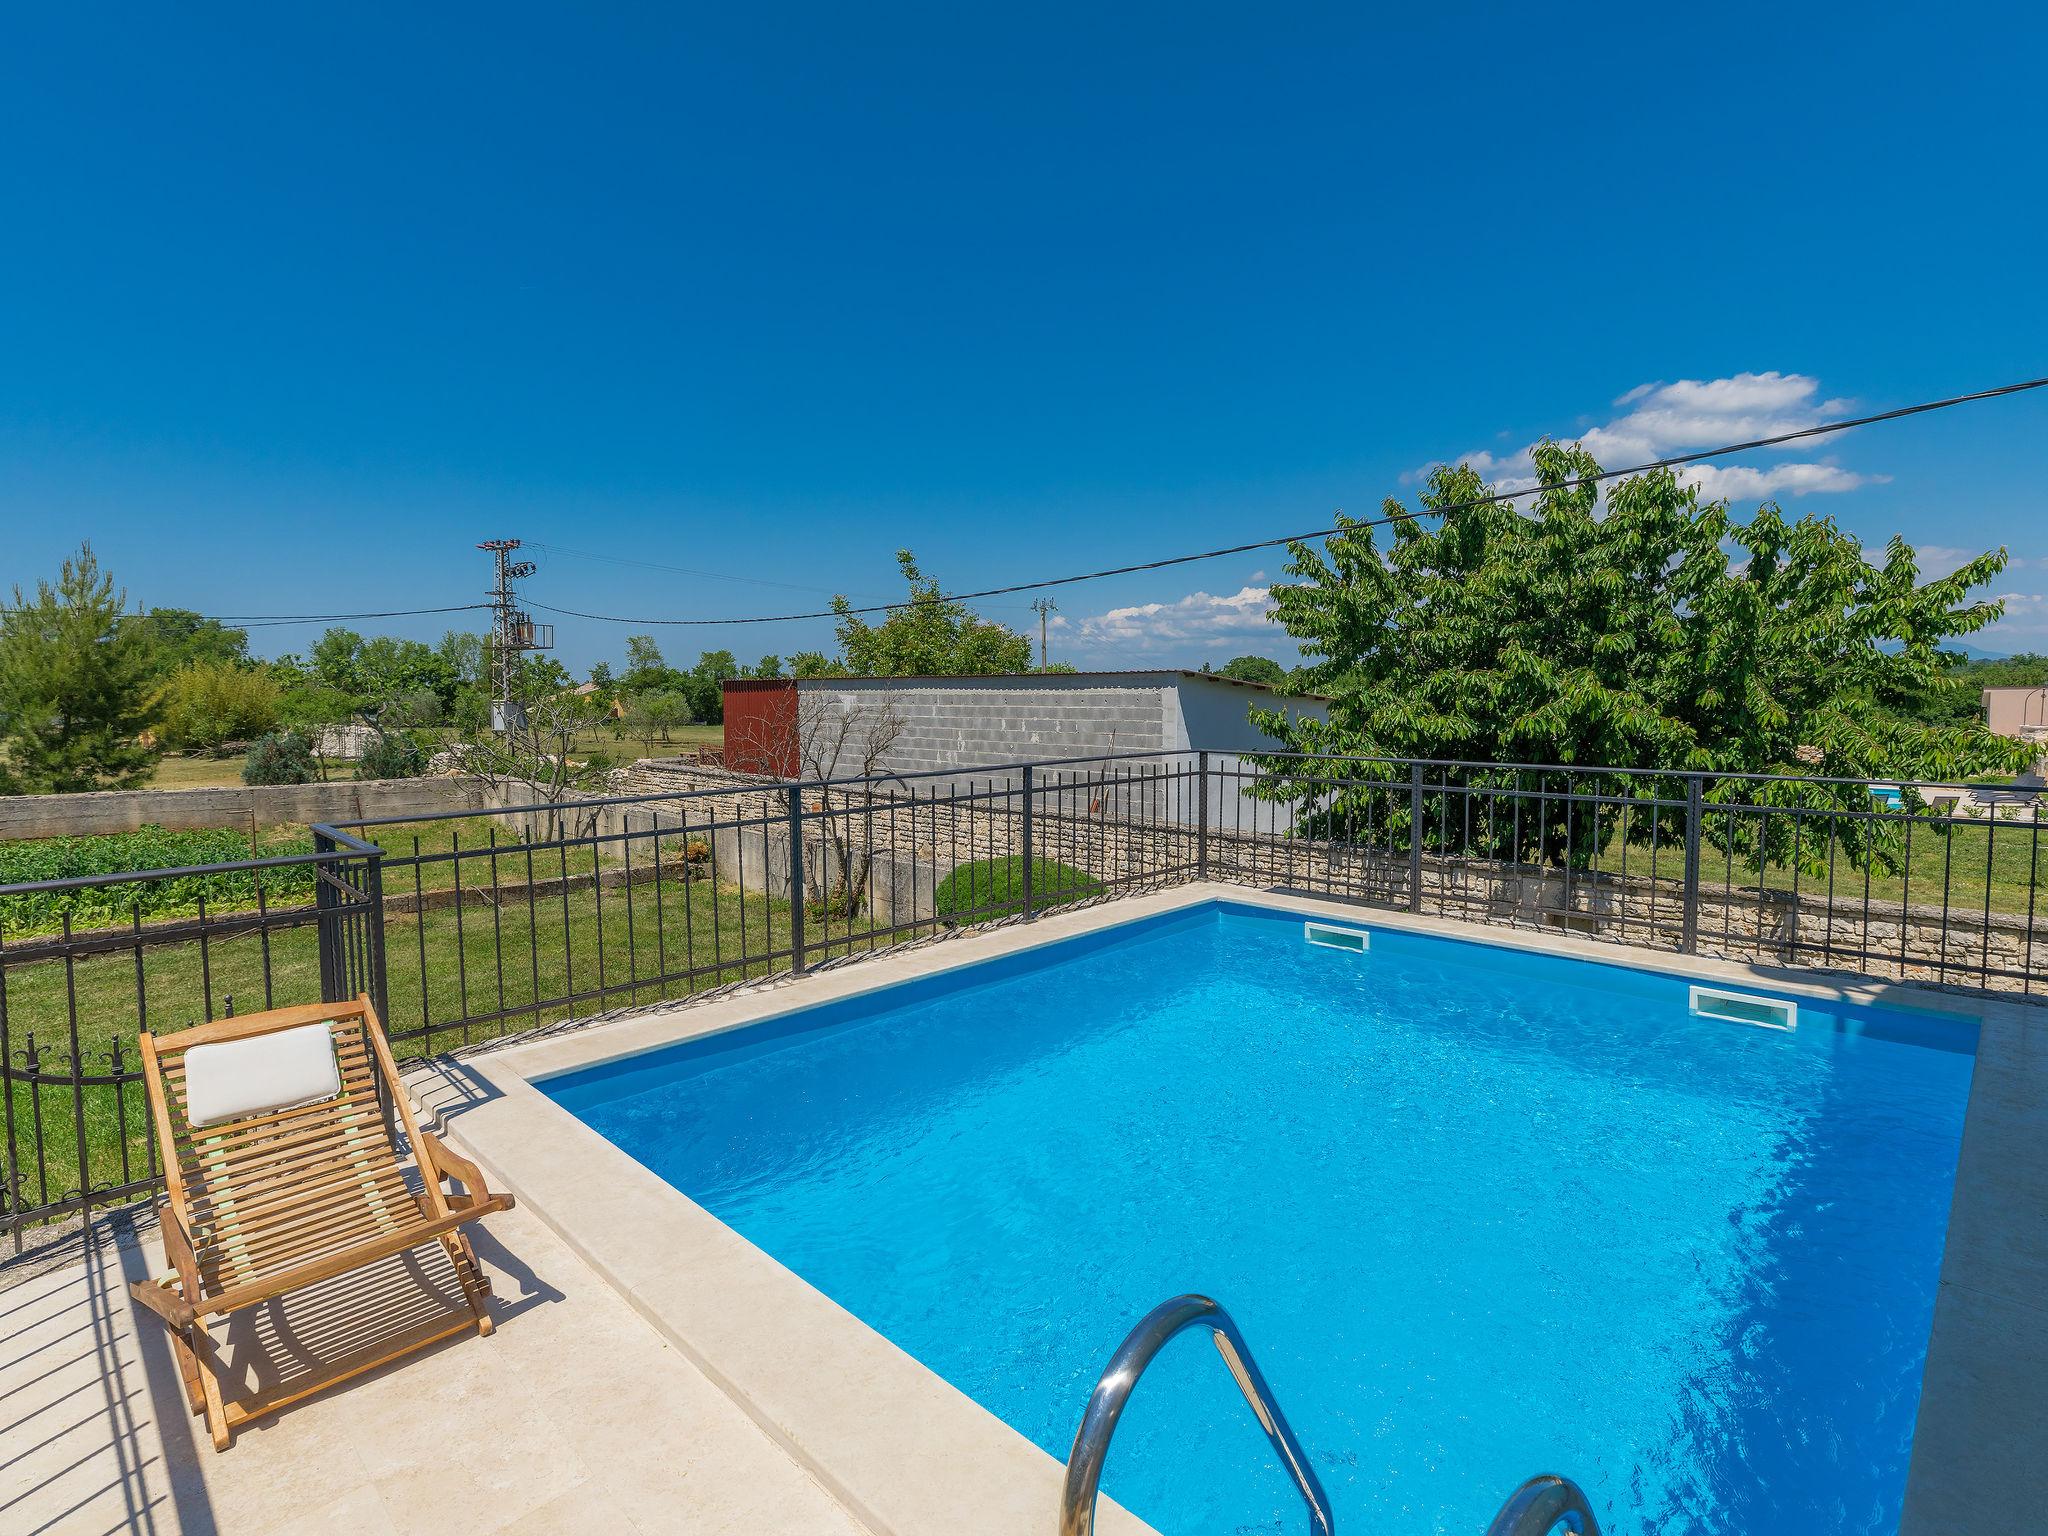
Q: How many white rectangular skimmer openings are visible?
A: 2